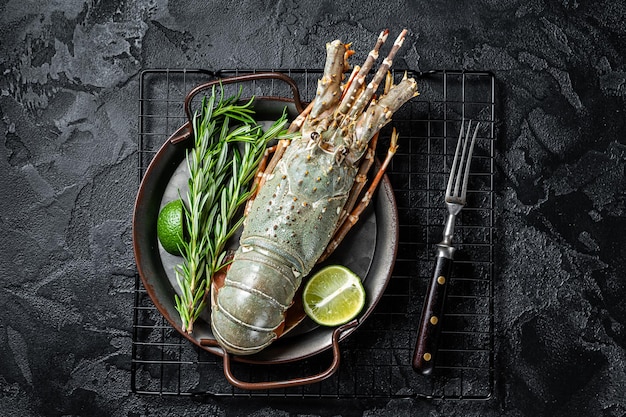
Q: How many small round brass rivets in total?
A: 3